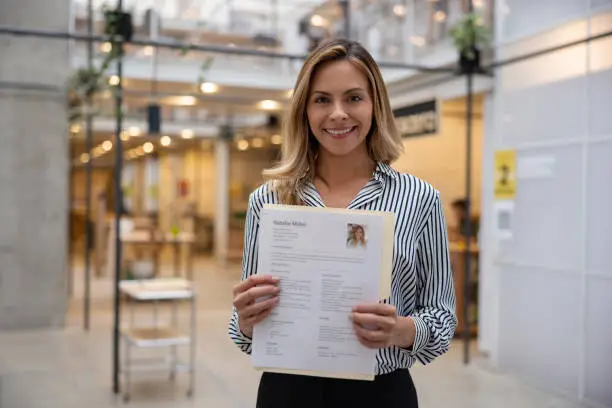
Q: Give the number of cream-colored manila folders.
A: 1